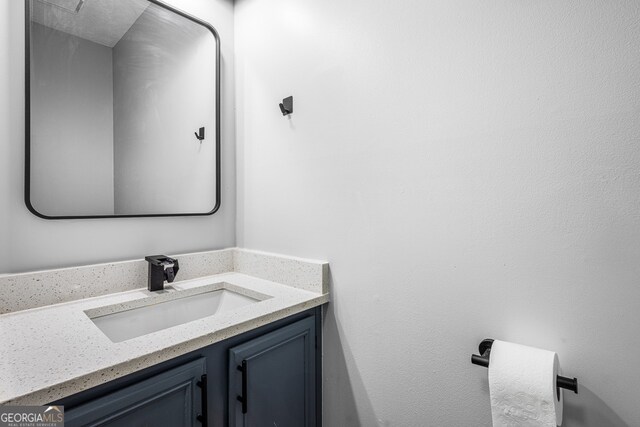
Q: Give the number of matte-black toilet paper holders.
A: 1